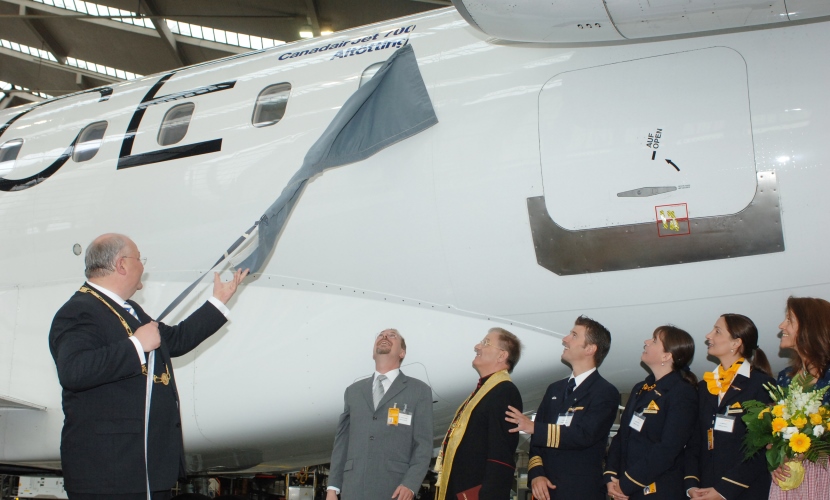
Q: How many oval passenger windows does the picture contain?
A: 5